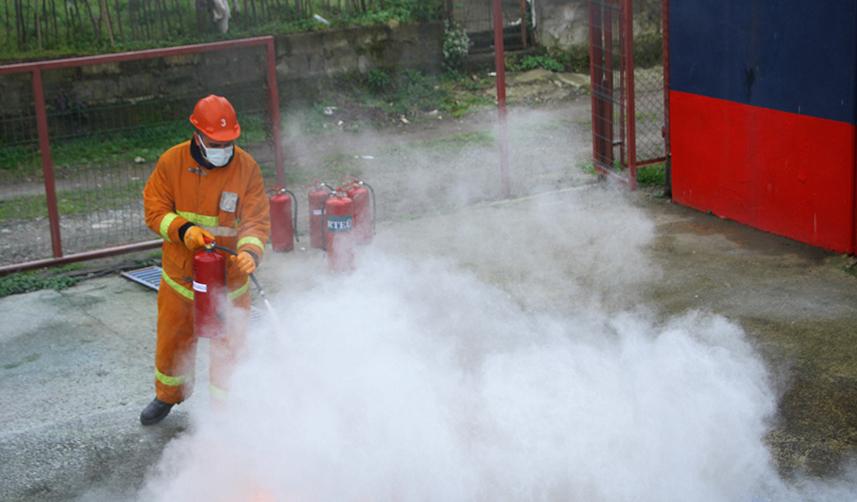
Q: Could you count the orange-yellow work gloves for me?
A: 2